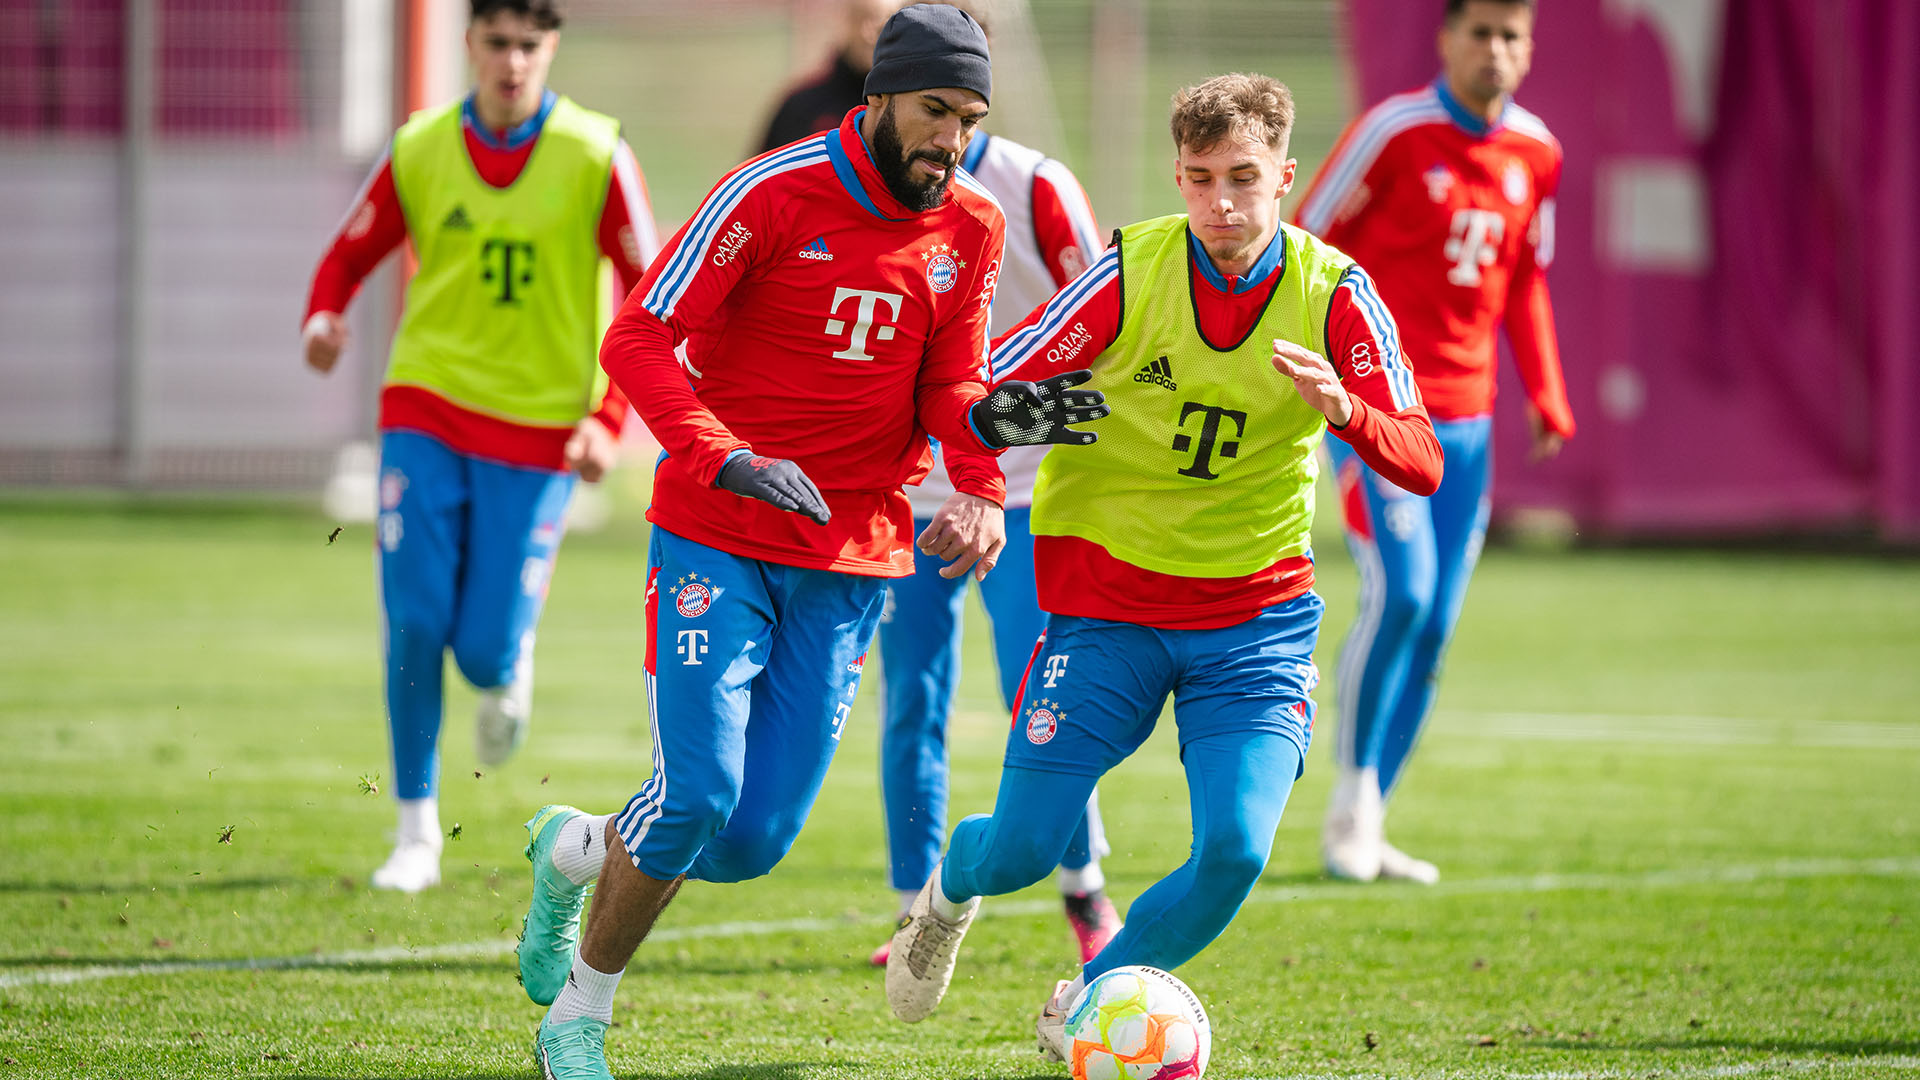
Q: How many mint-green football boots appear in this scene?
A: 2